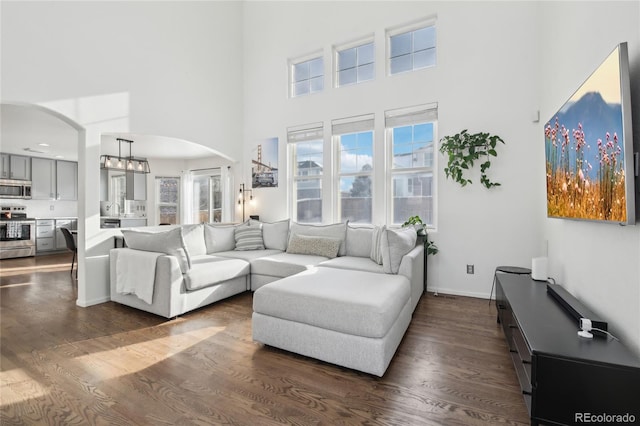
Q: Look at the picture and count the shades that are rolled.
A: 3